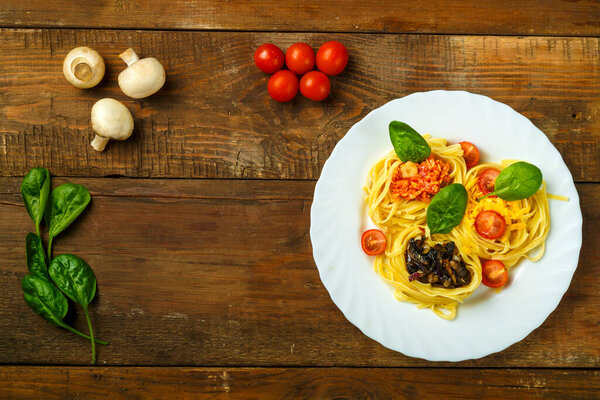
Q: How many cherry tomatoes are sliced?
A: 5